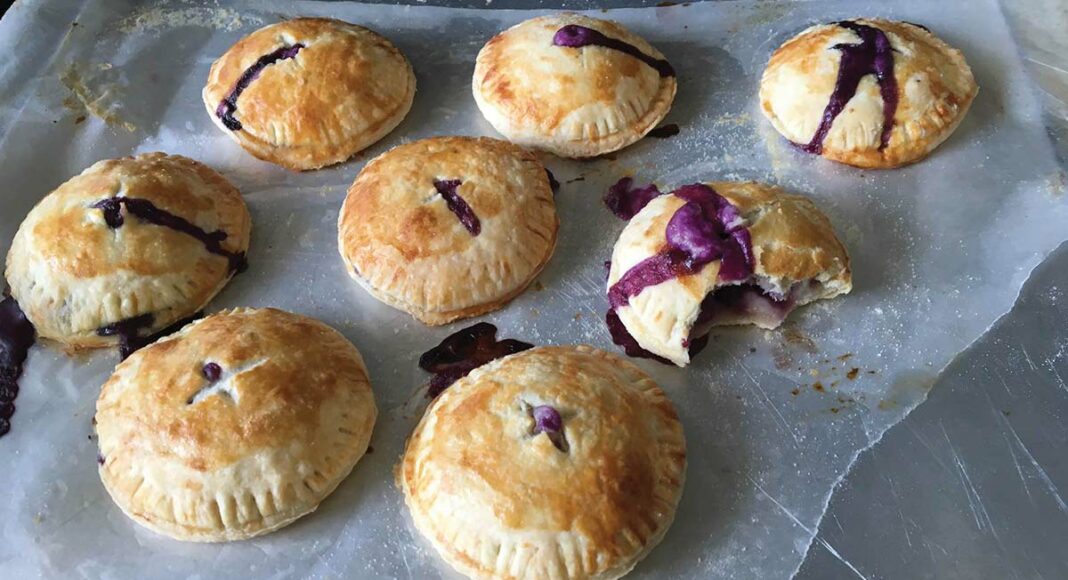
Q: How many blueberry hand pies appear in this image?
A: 8